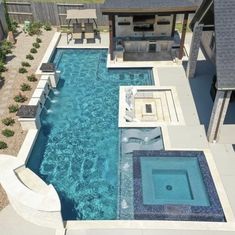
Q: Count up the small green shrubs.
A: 13